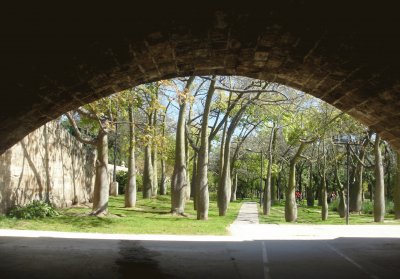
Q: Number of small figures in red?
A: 2